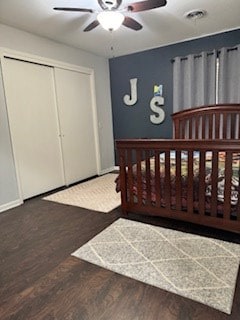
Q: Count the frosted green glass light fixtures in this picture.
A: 0